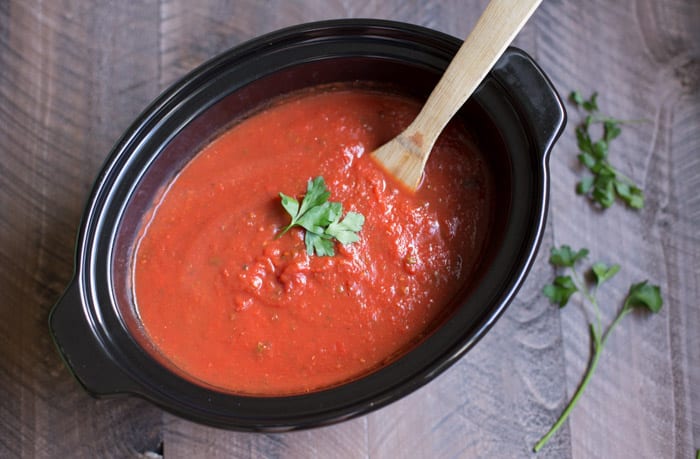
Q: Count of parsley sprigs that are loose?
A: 2